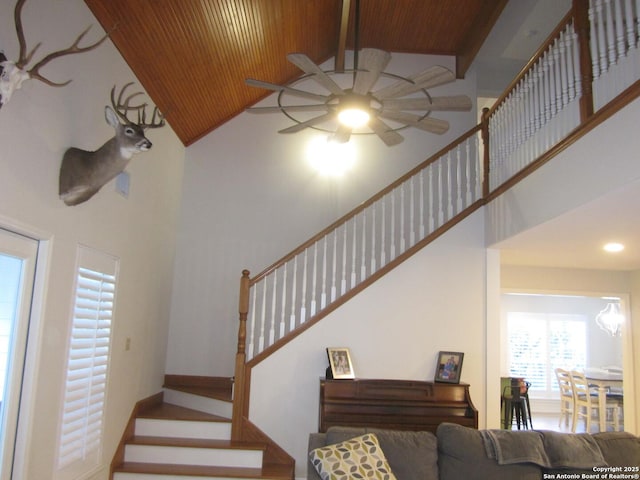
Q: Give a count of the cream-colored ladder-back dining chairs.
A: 2